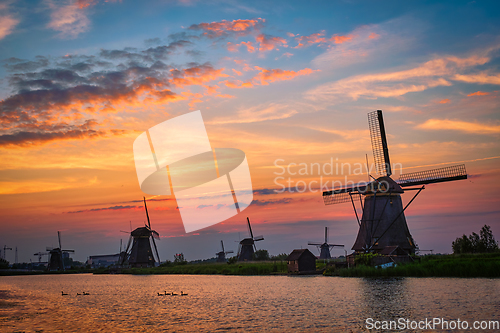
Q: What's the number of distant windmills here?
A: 5